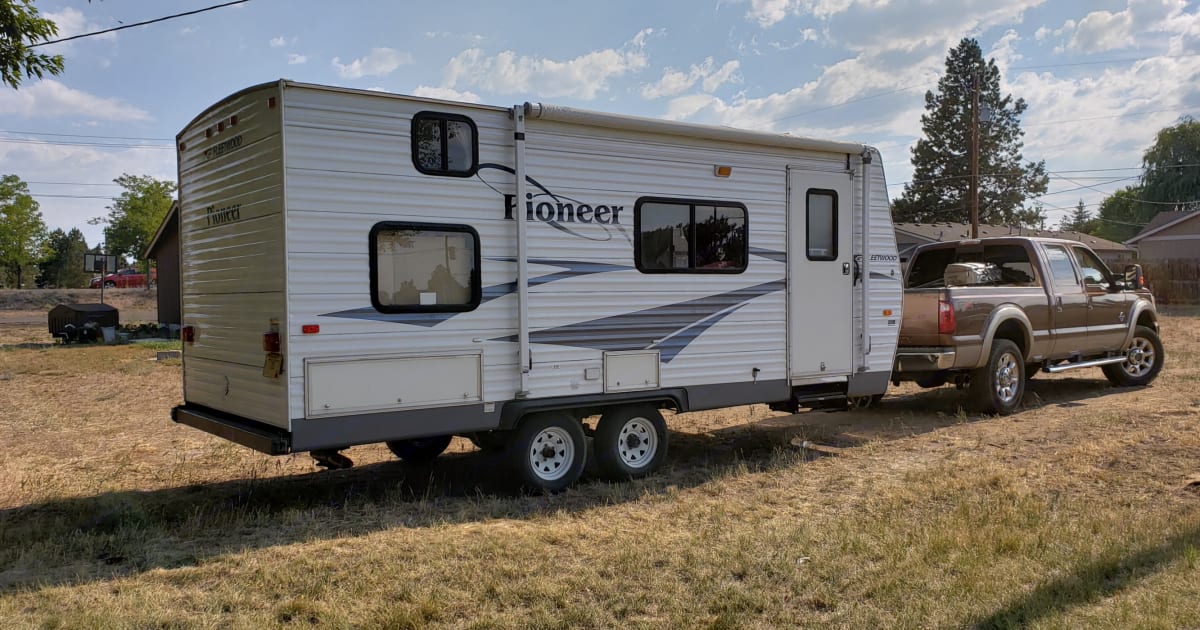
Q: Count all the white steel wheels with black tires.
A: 2